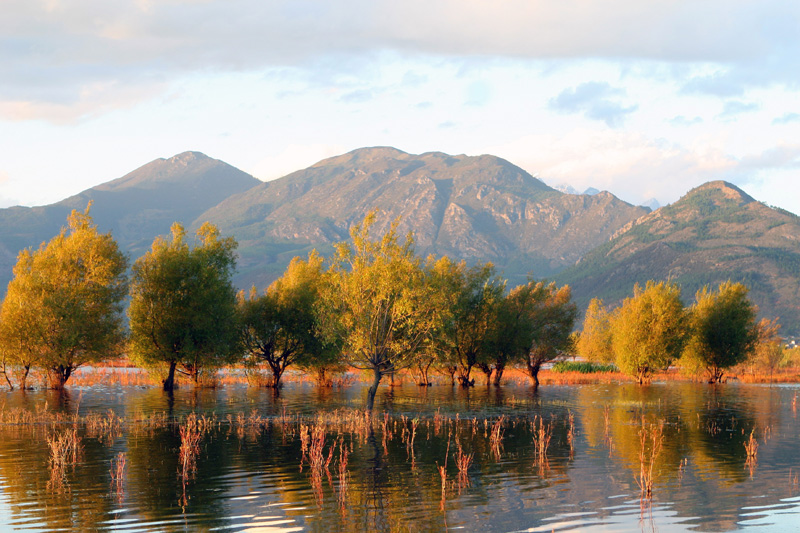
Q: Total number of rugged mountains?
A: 3